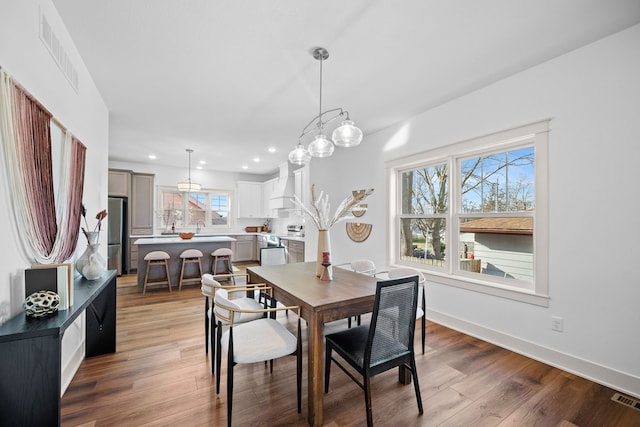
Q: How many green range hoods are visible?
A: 0